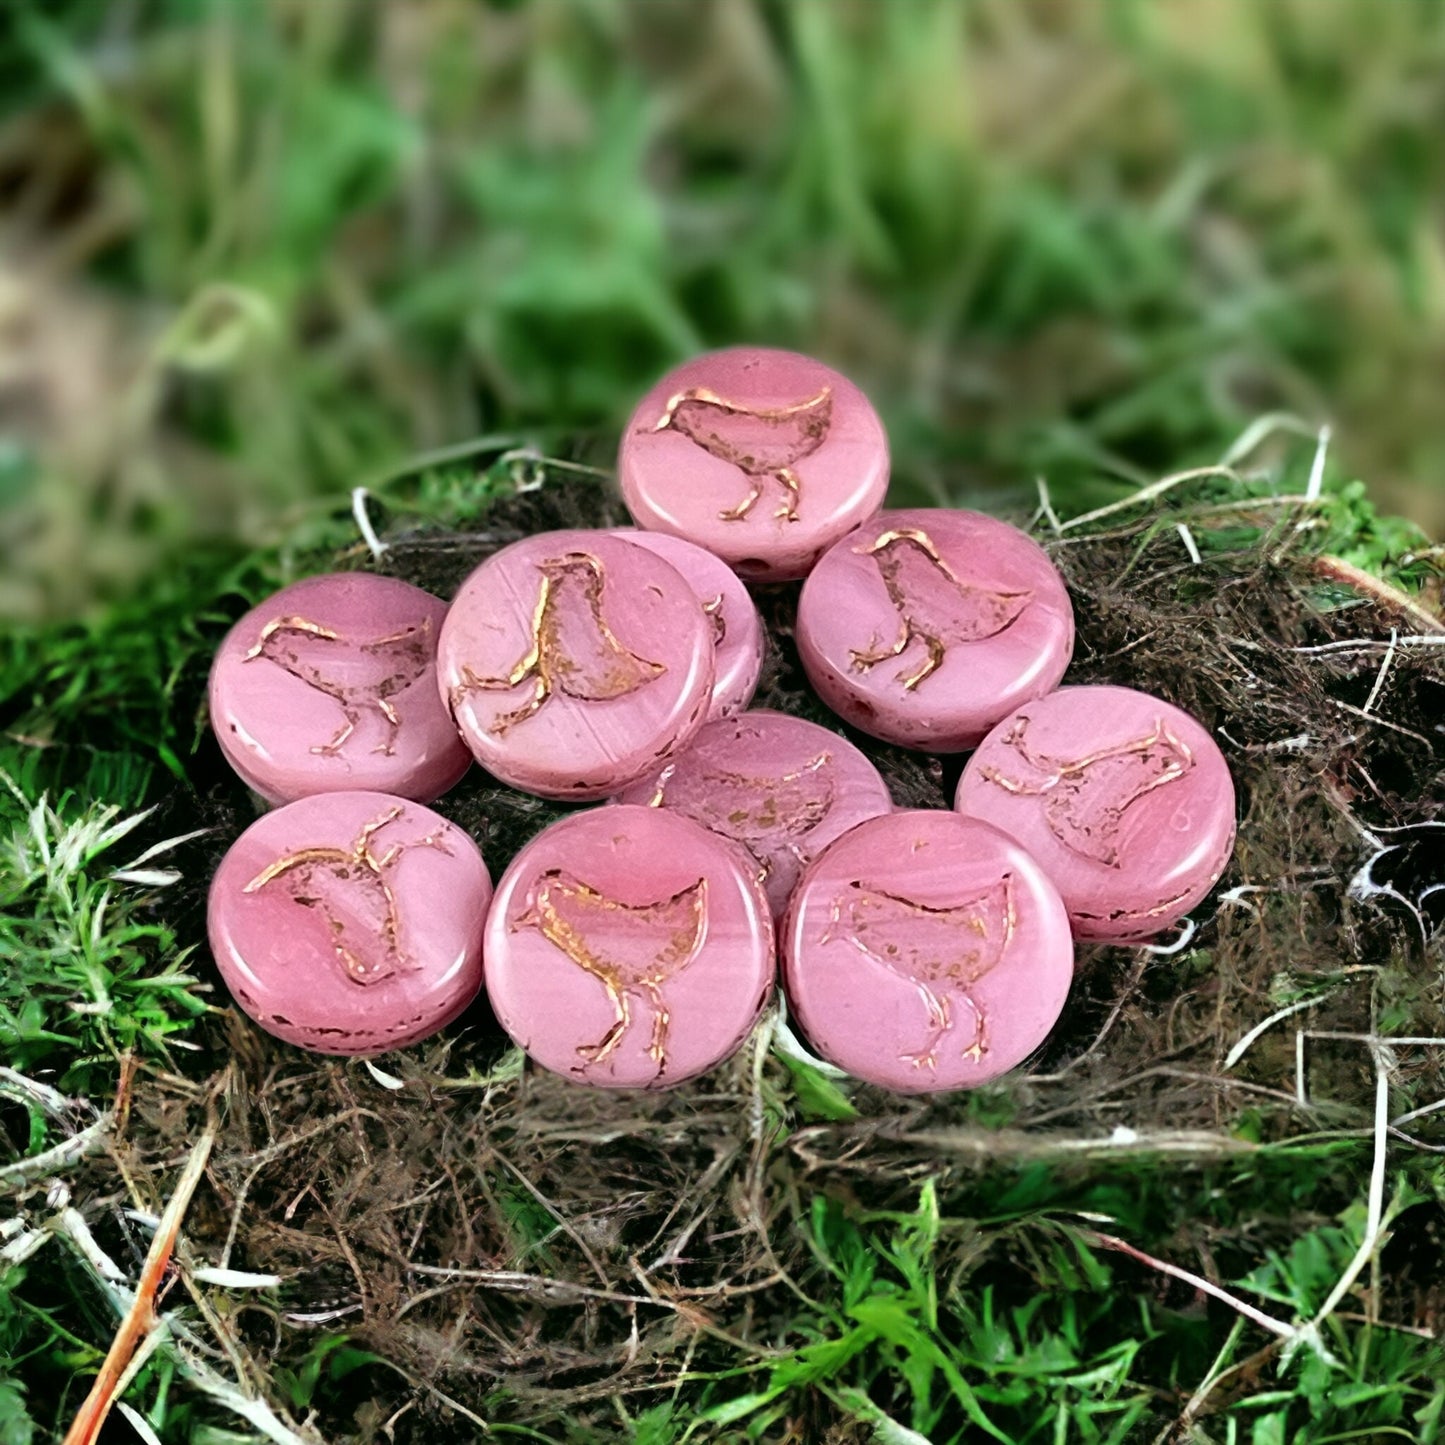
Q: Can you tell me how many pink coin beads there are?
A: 10